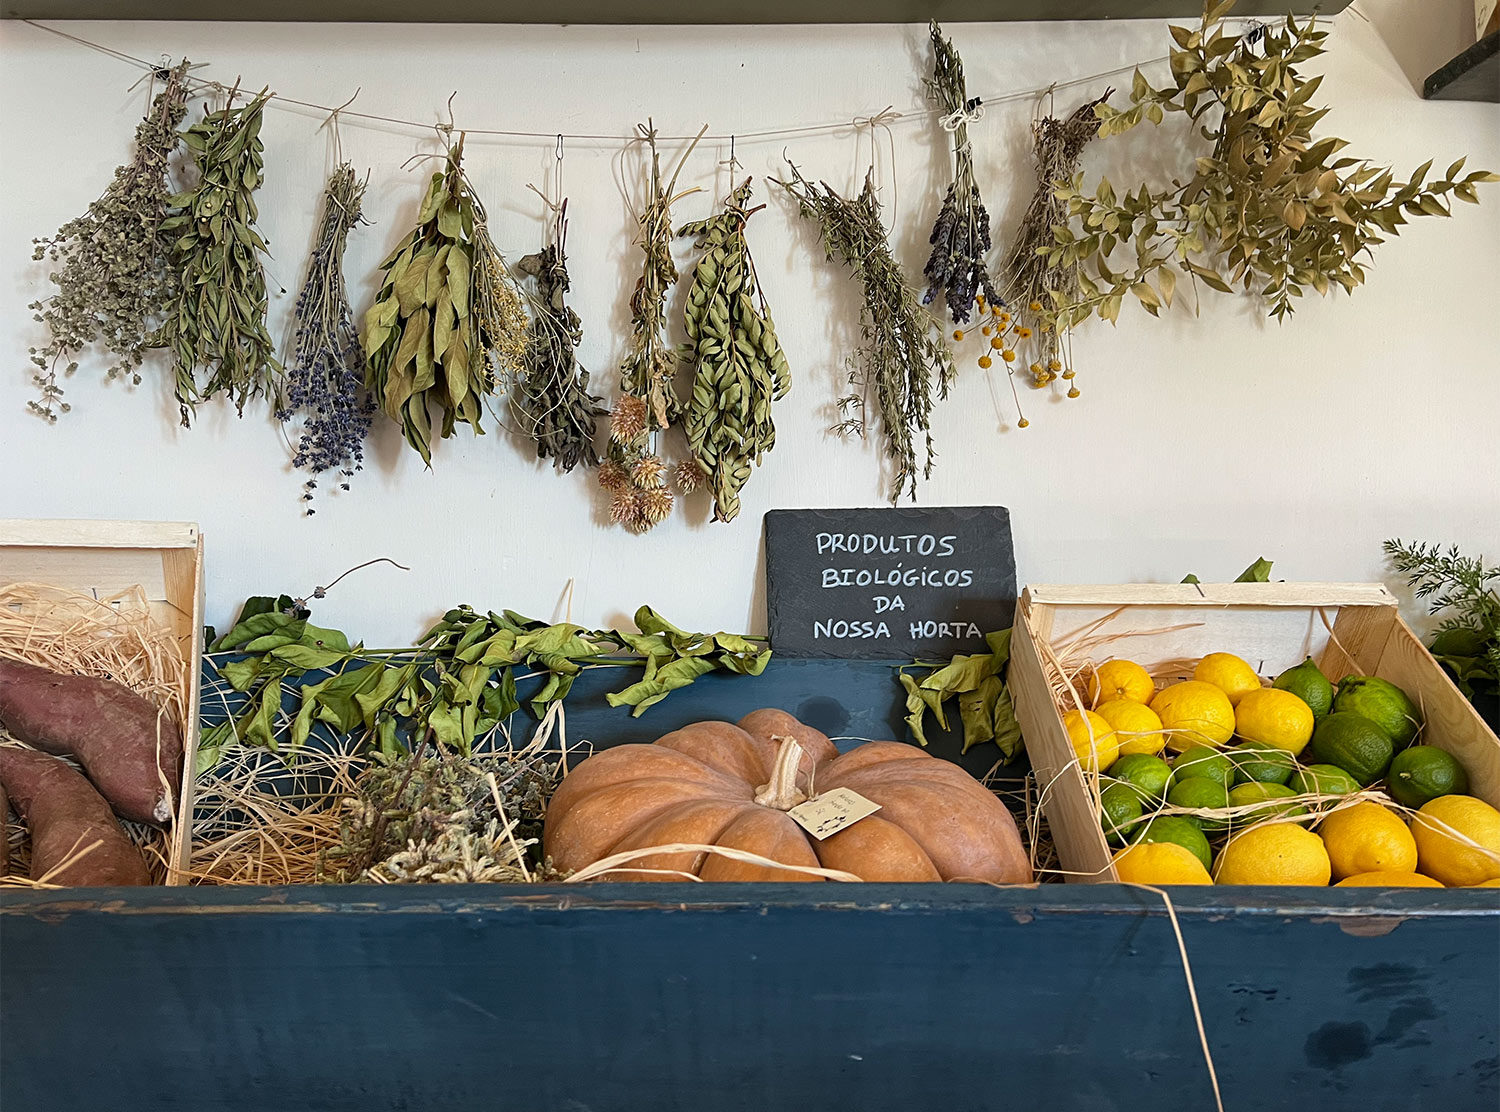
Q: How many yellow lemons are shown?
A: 12